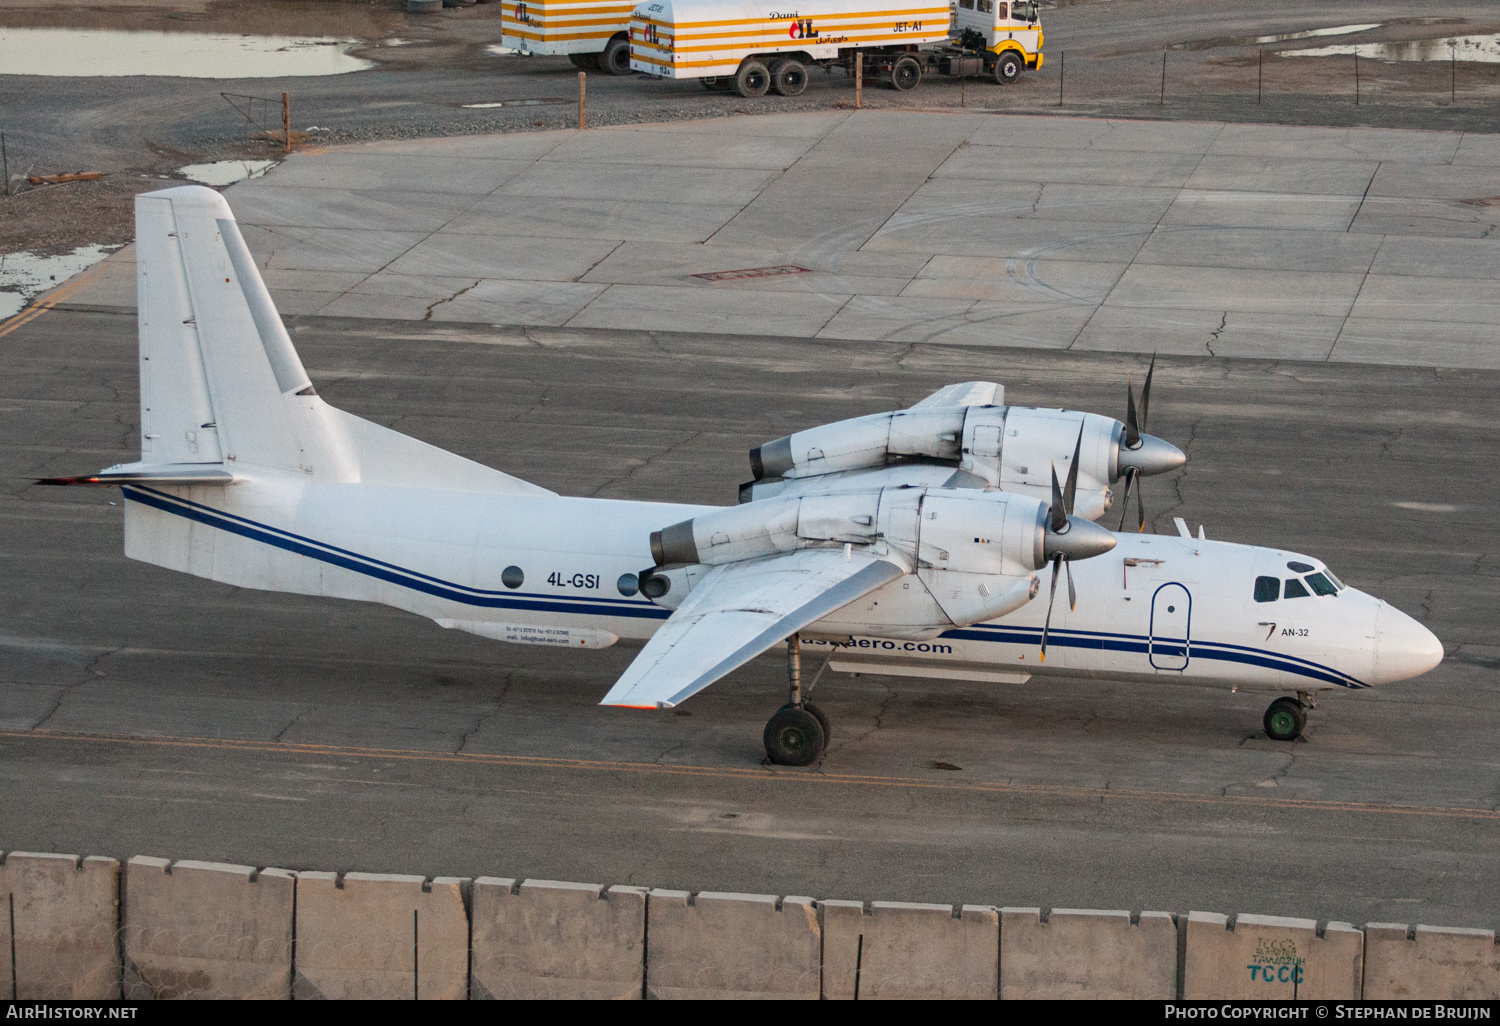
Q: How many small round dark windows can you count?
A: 3